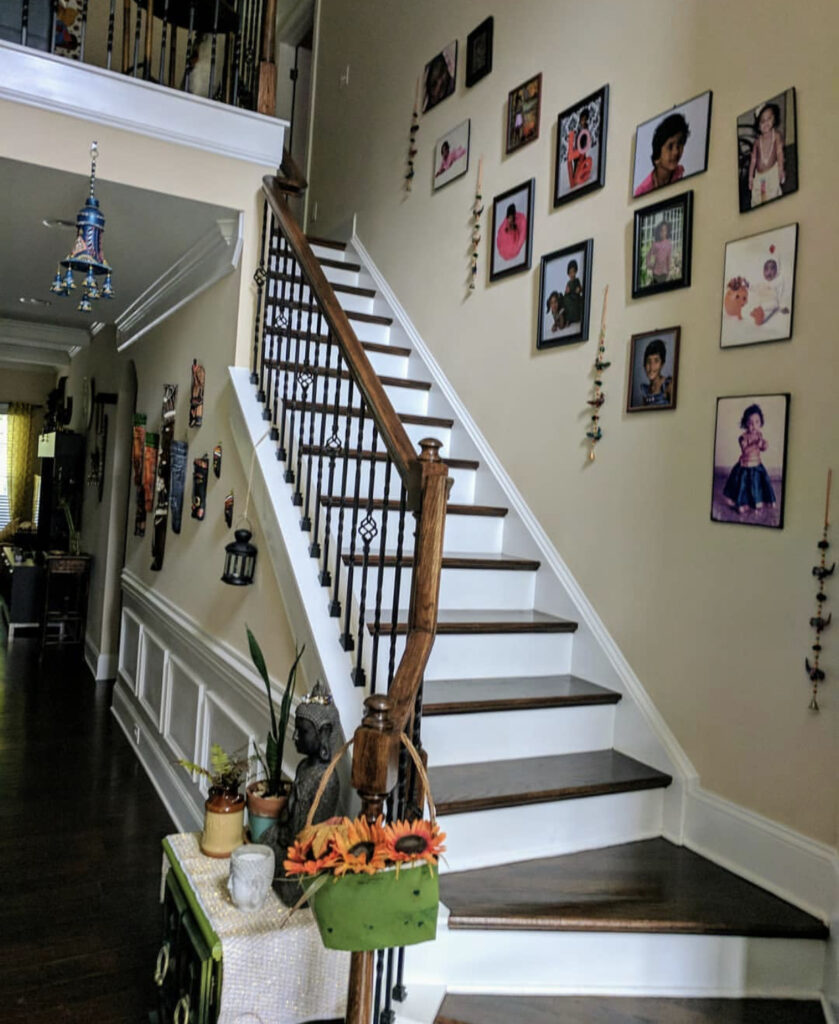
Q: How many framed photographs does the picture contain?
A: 13